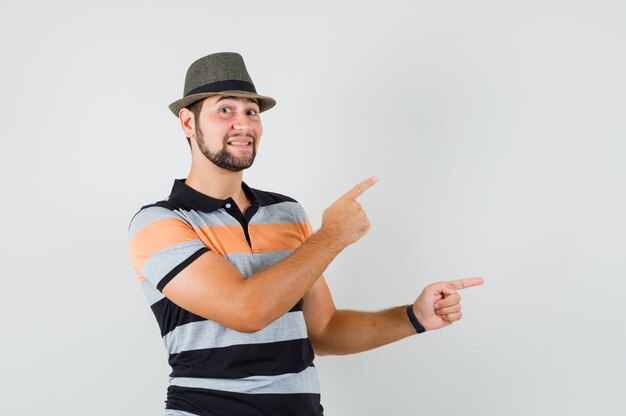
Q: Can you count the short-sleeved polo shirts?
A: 1